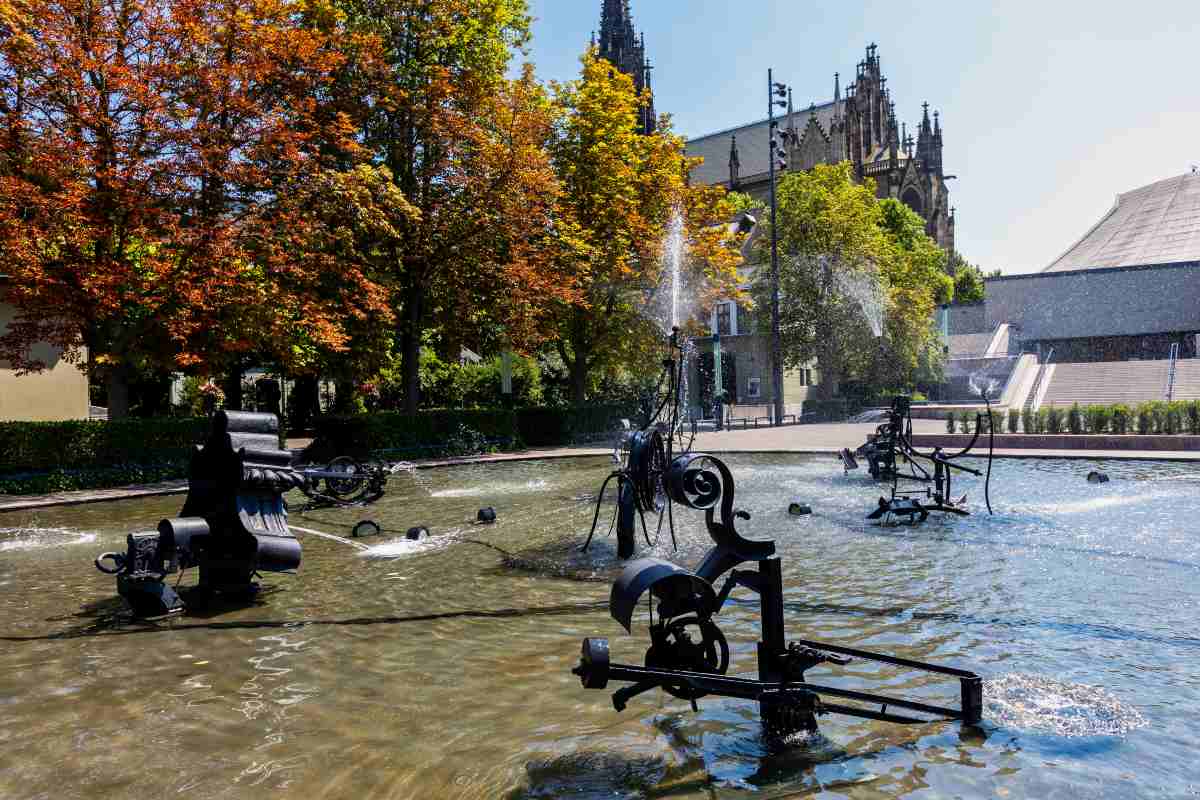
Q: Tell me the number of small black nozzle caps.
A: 5